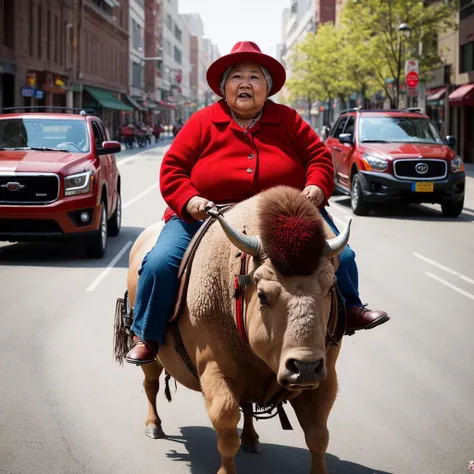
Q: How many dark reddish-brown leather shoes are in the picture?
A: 2